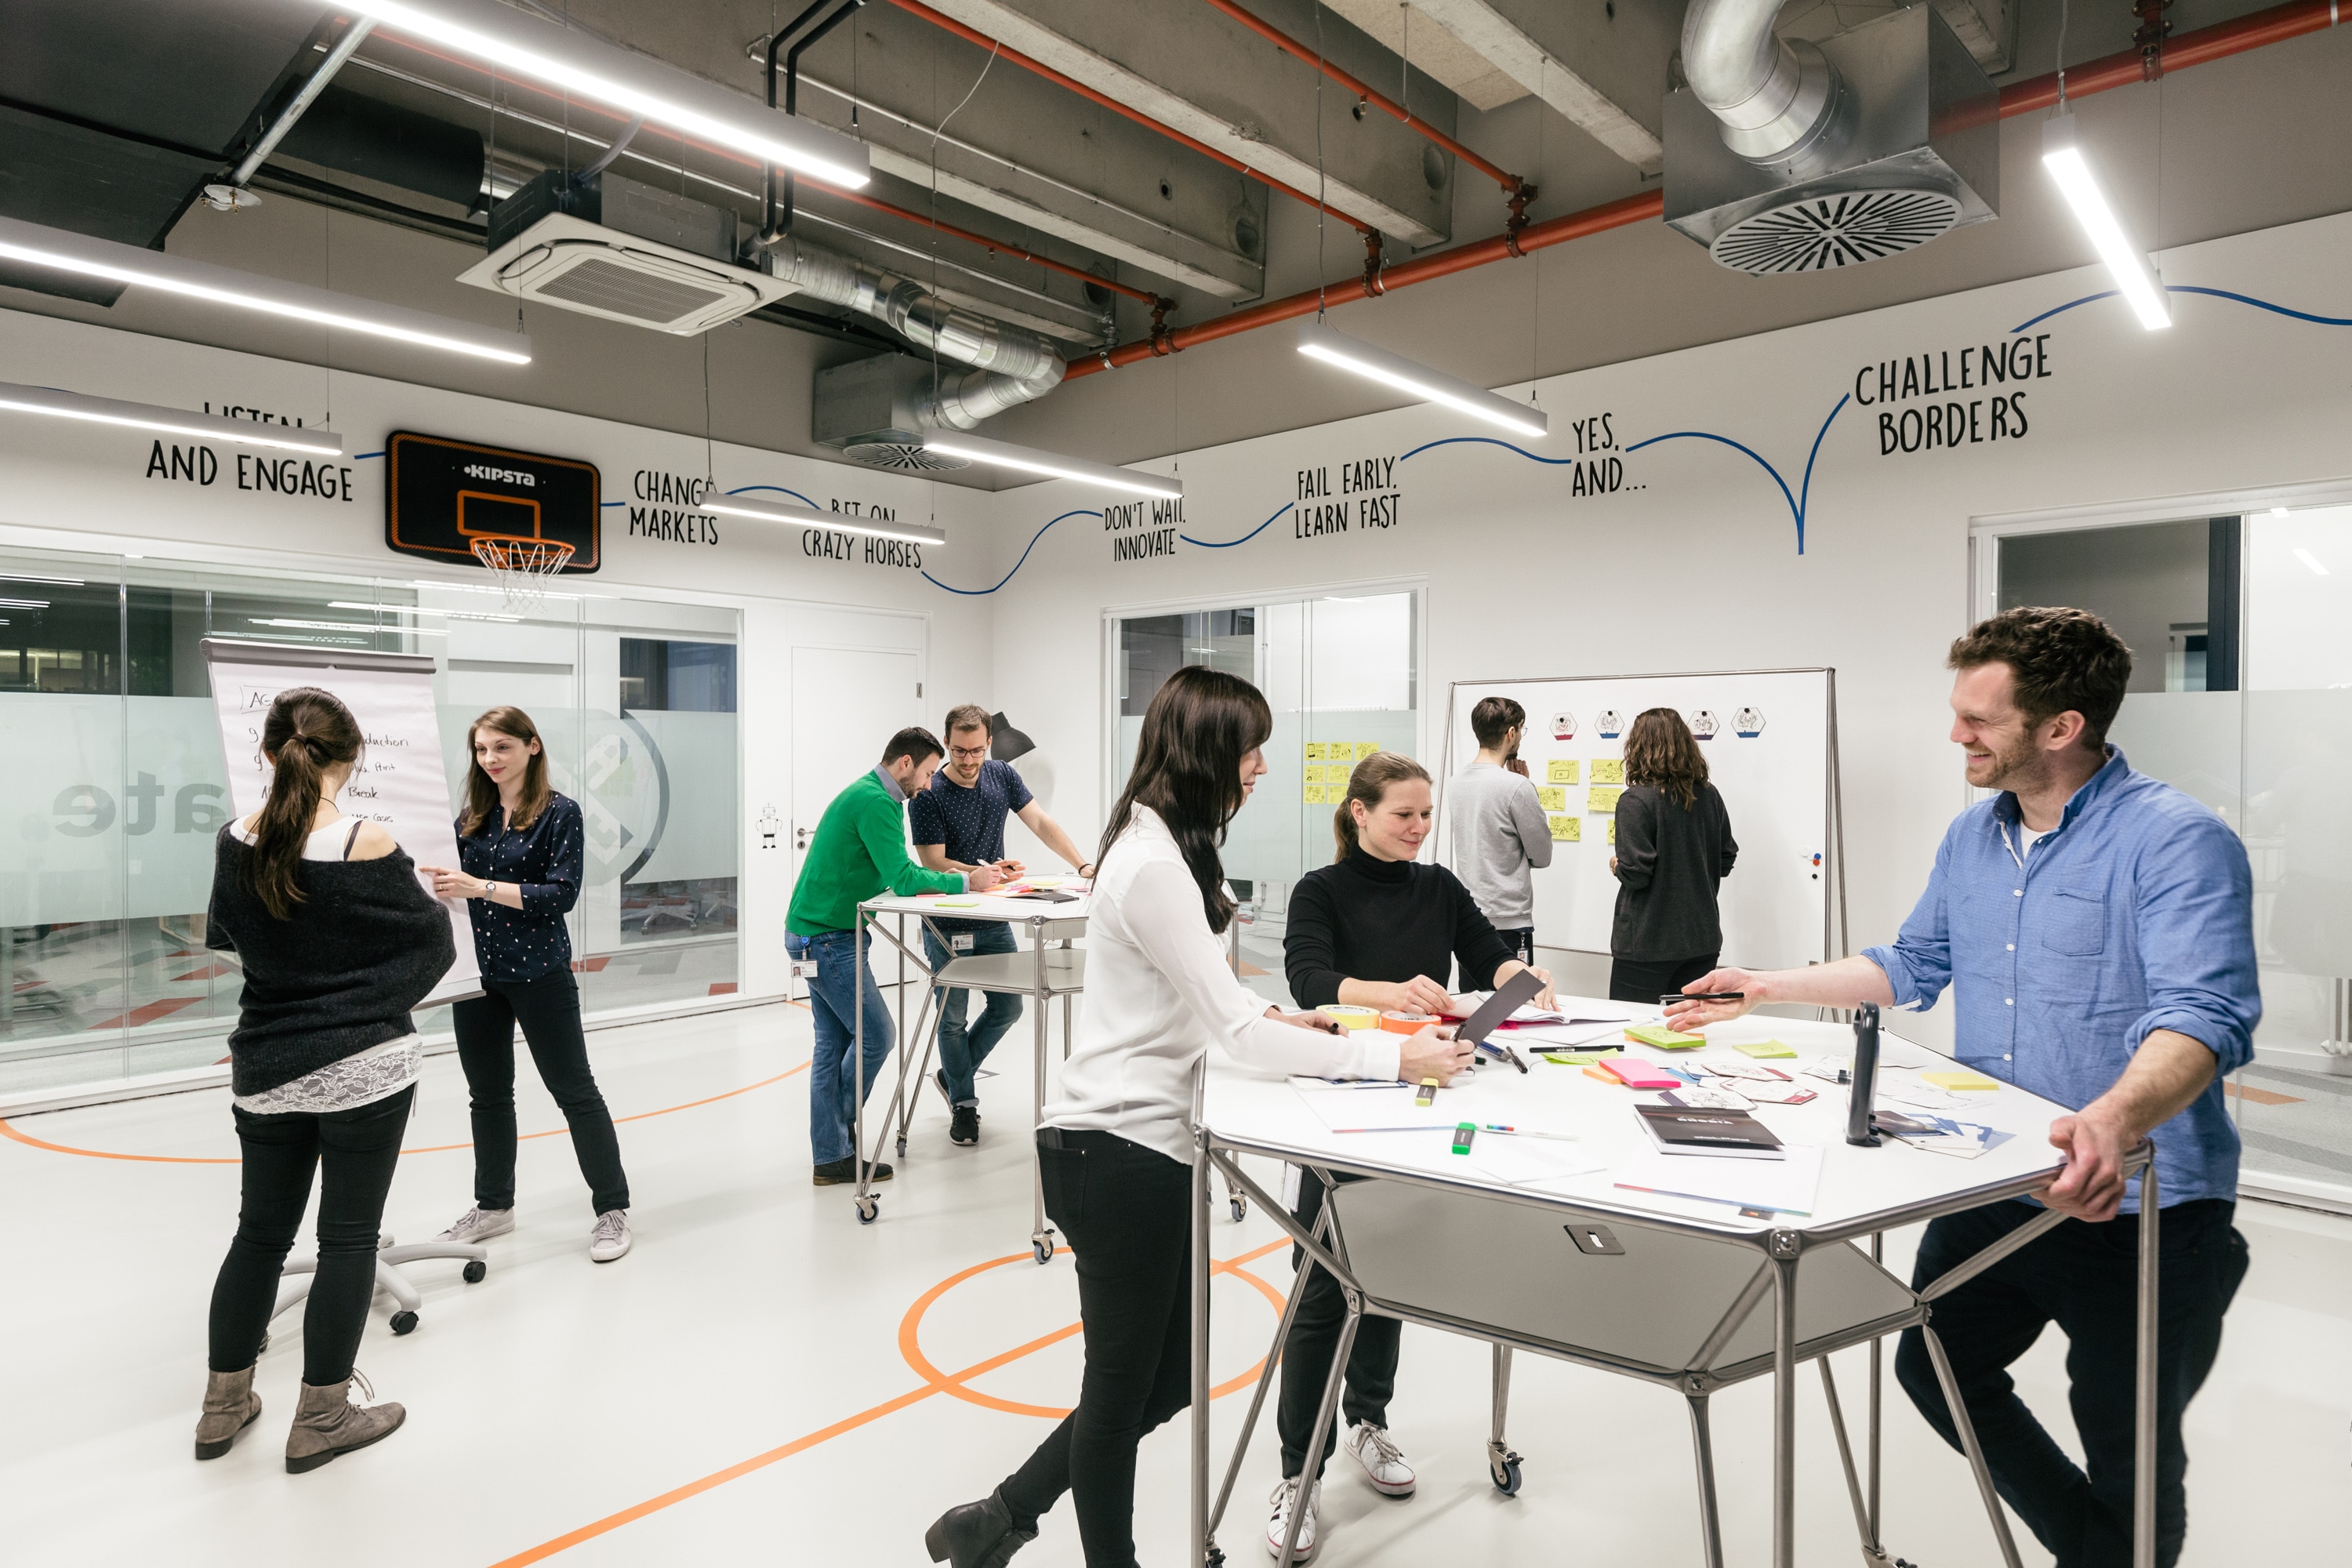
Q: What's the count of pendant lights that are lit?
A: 7